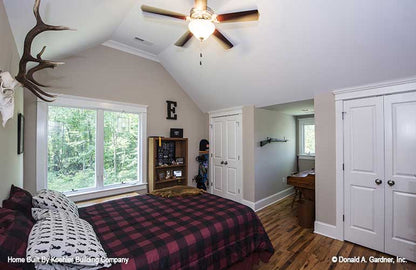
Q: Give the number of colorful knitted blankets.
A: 0